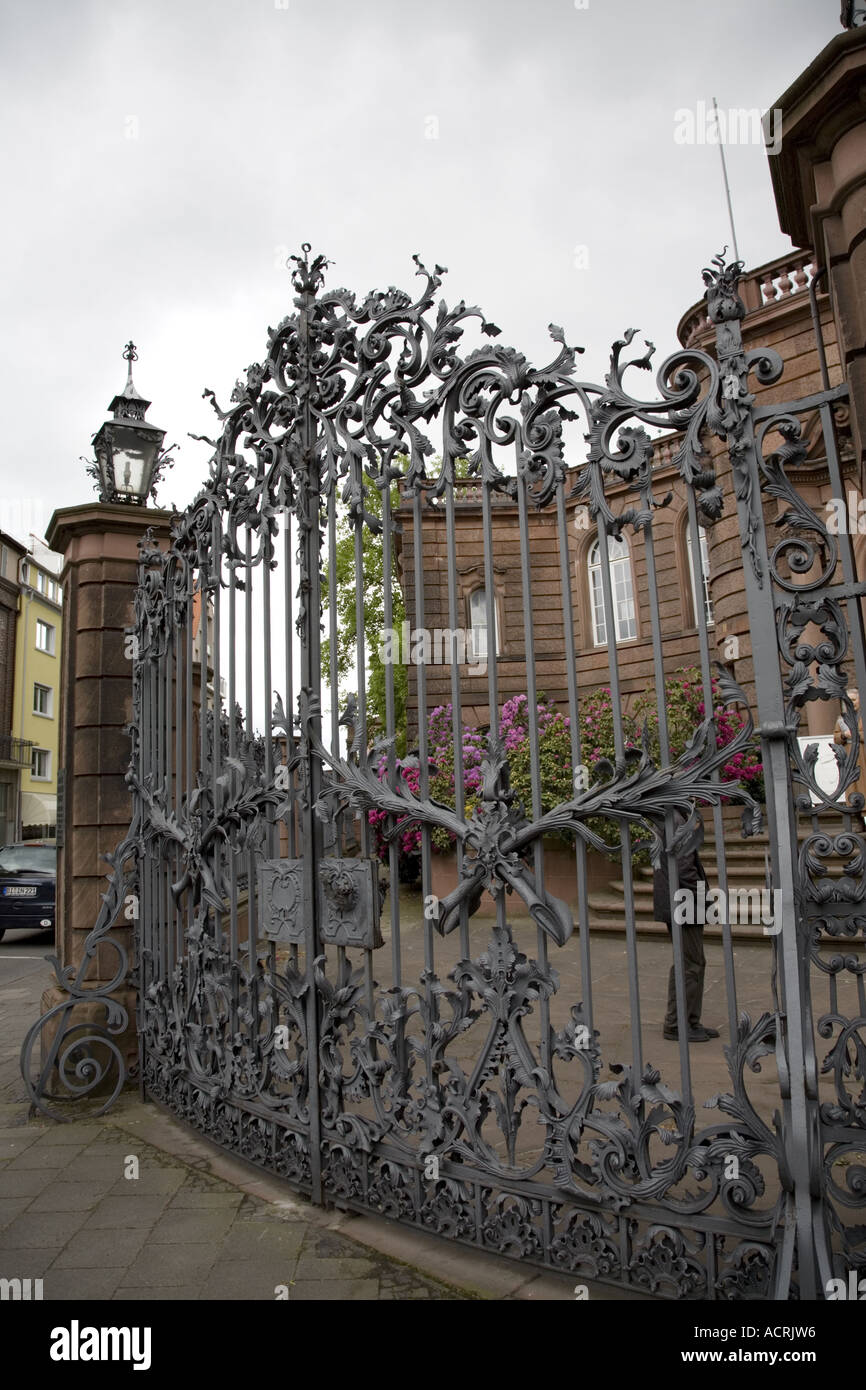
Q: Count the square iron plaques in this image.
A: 2